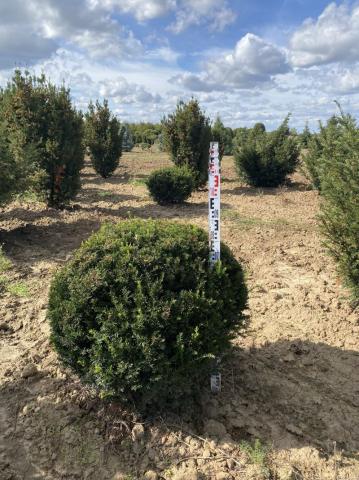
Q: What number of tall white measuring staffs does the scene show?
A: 1